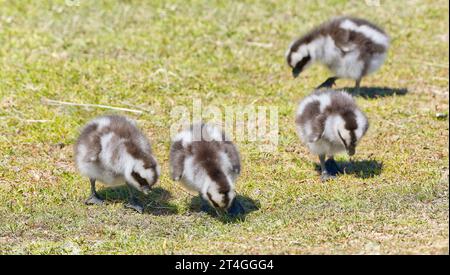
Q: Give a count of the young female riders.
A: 0